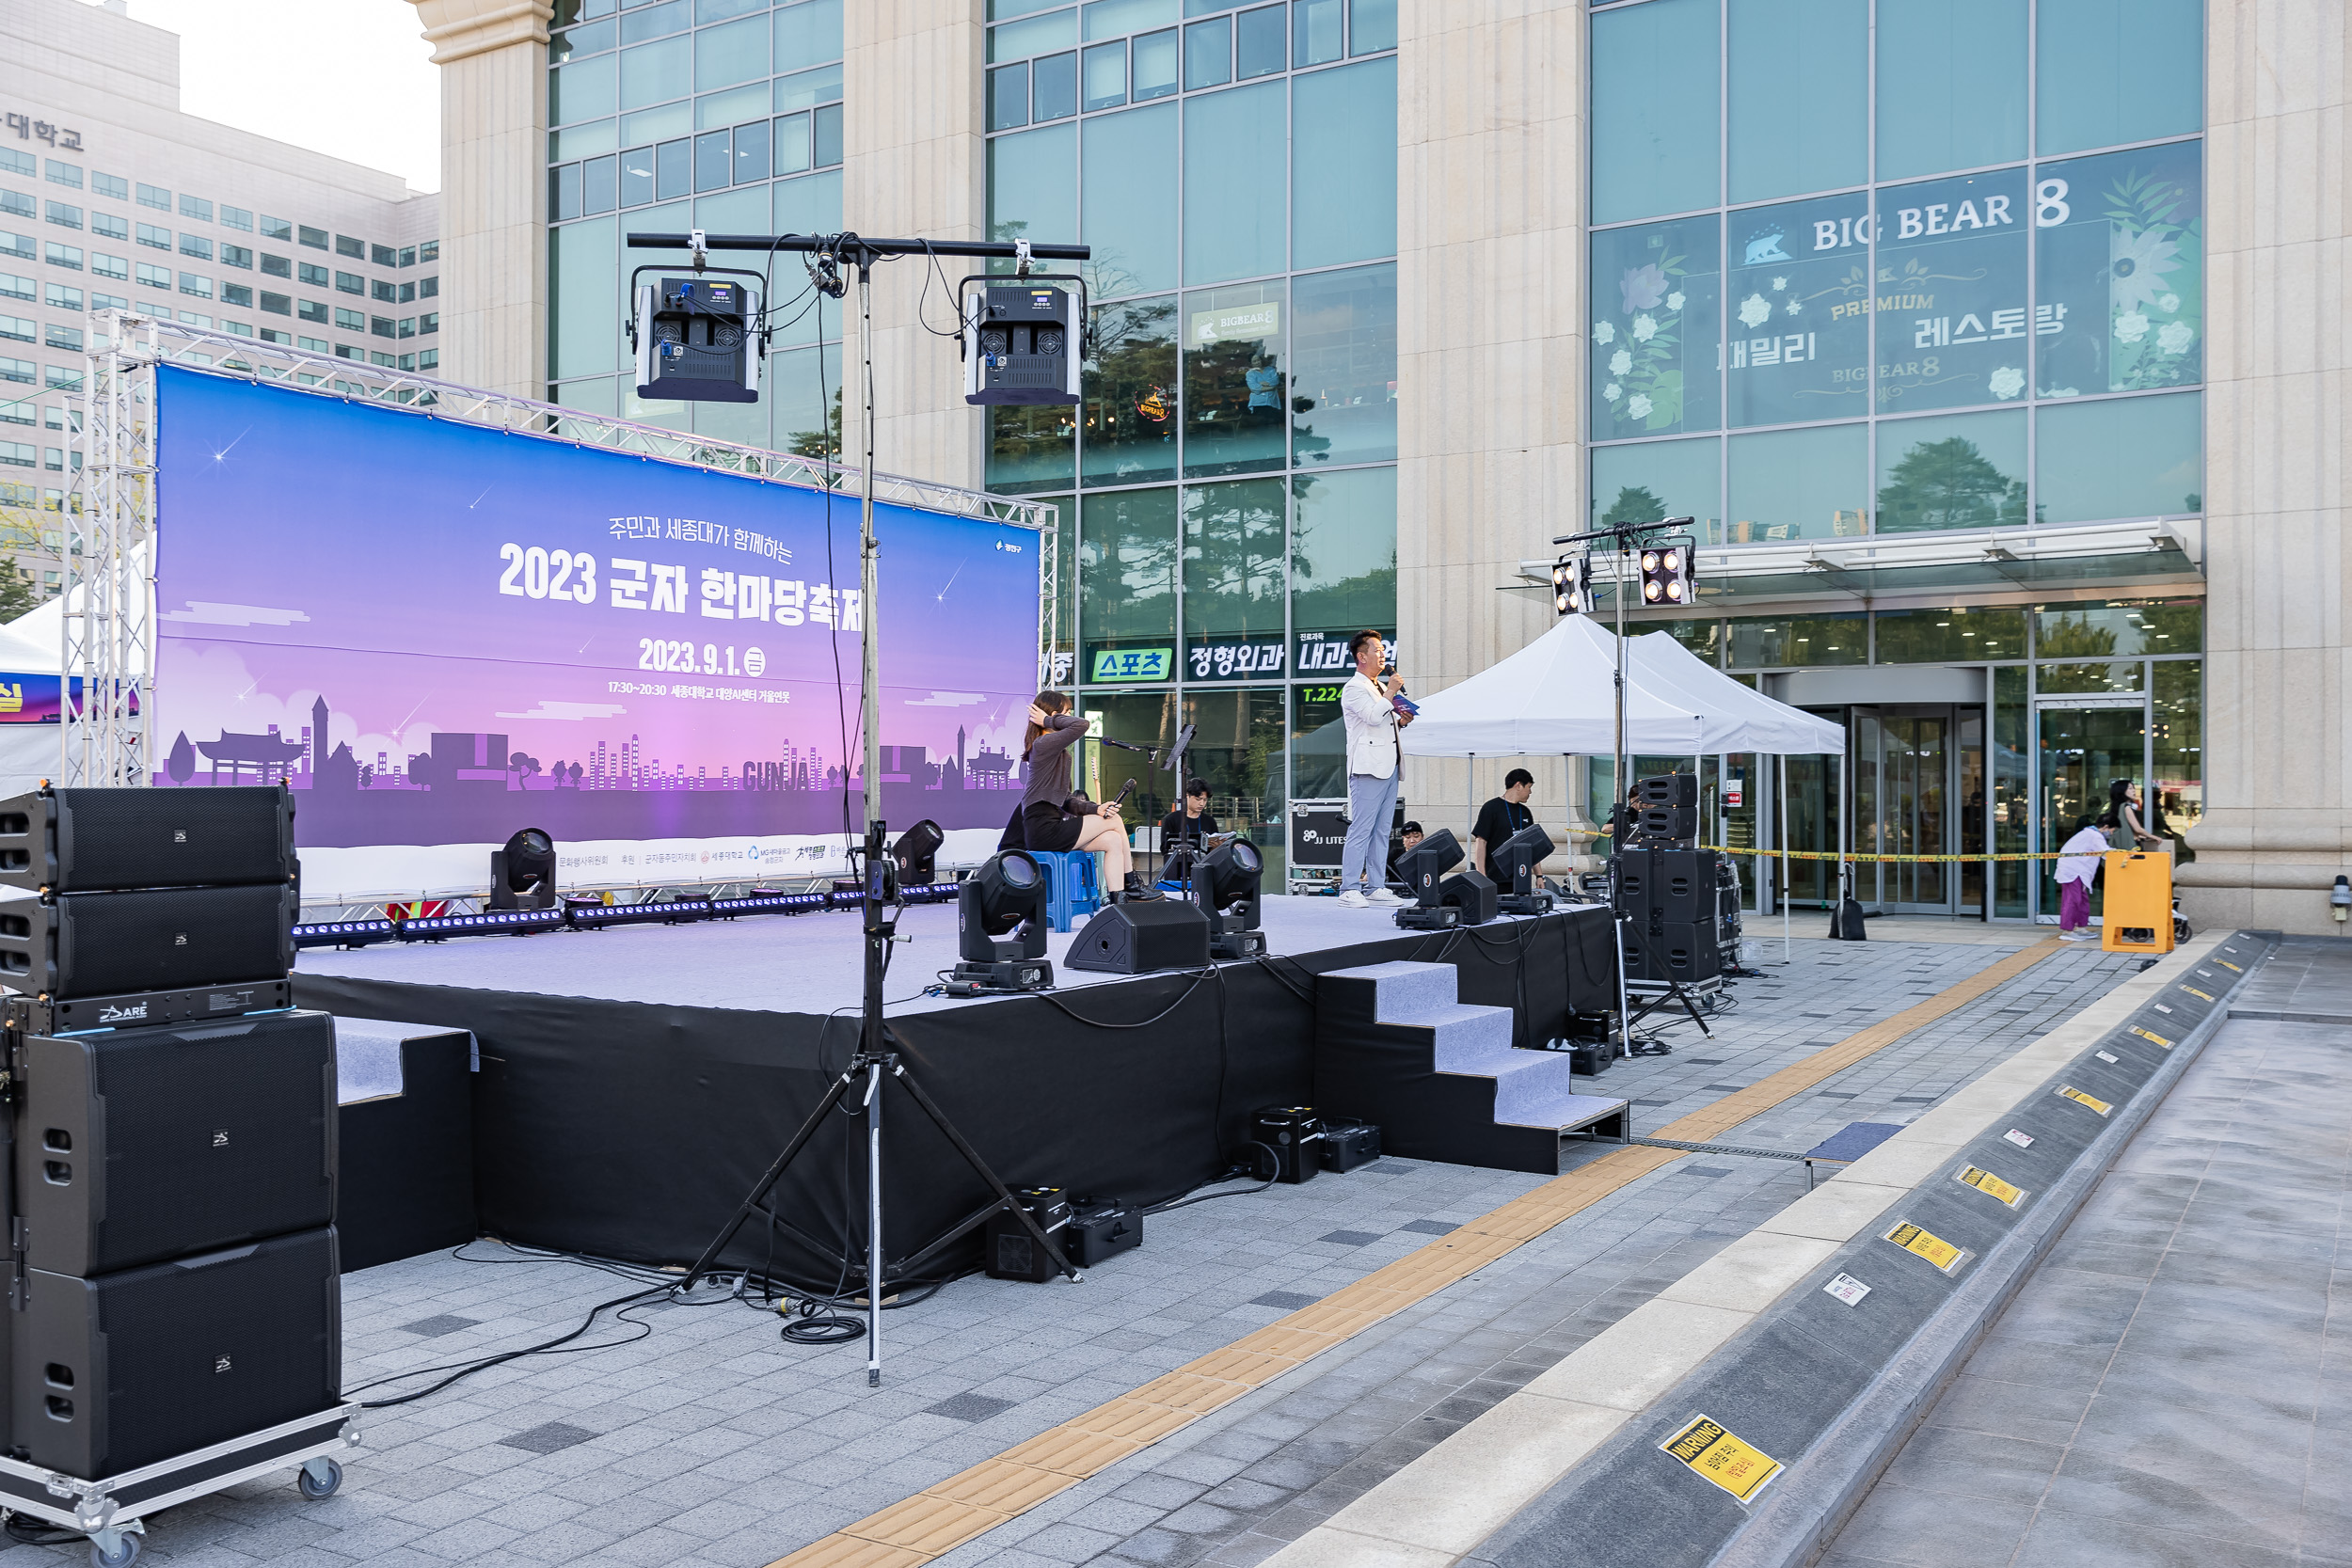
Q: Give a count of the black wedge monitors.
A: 2